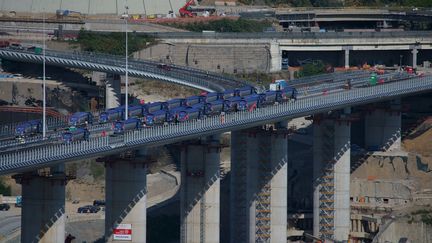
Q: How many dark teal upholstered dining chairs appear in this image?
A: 0